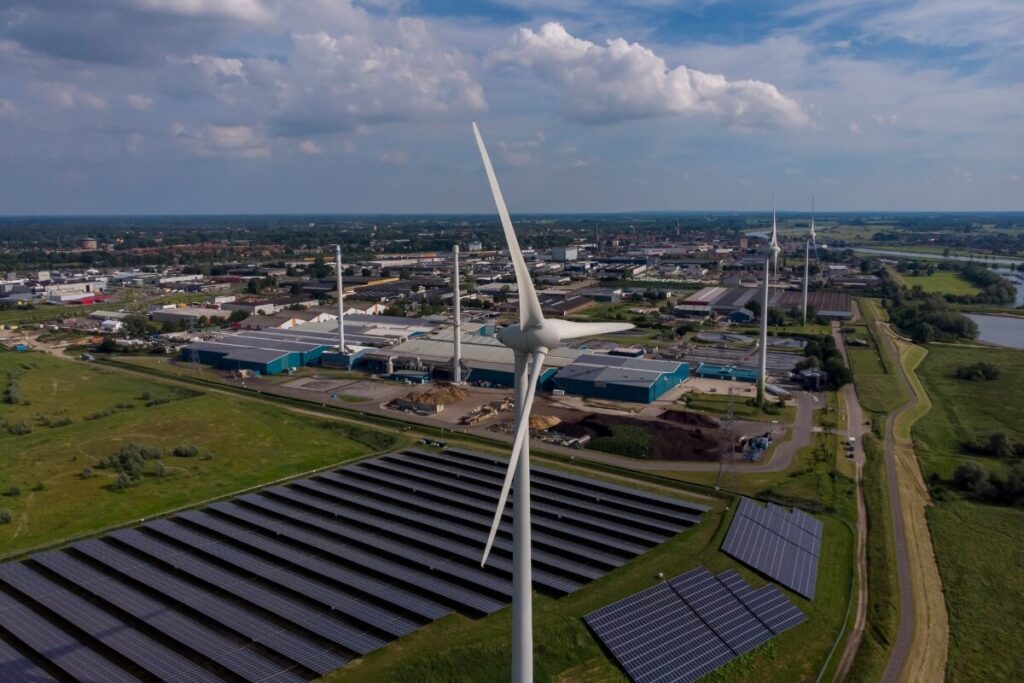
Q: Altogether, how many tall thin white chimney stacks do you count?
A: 2